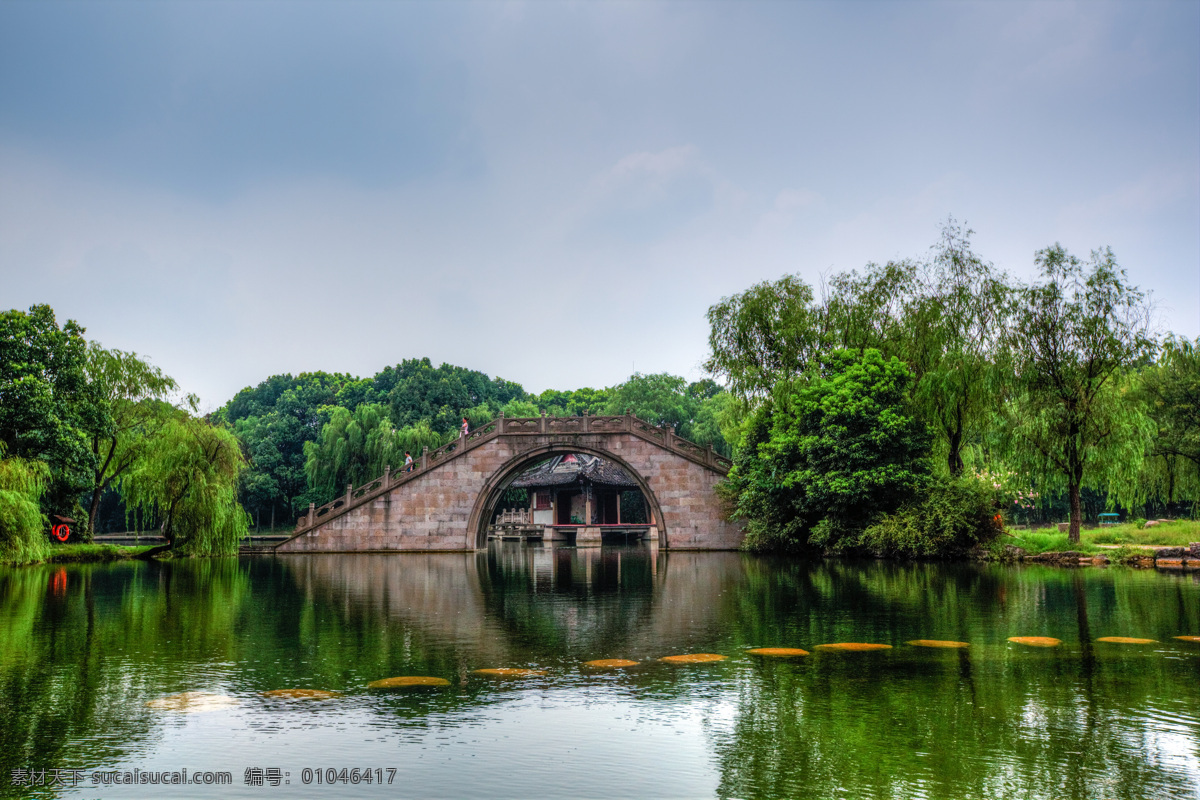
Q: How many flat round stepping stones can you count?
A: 12